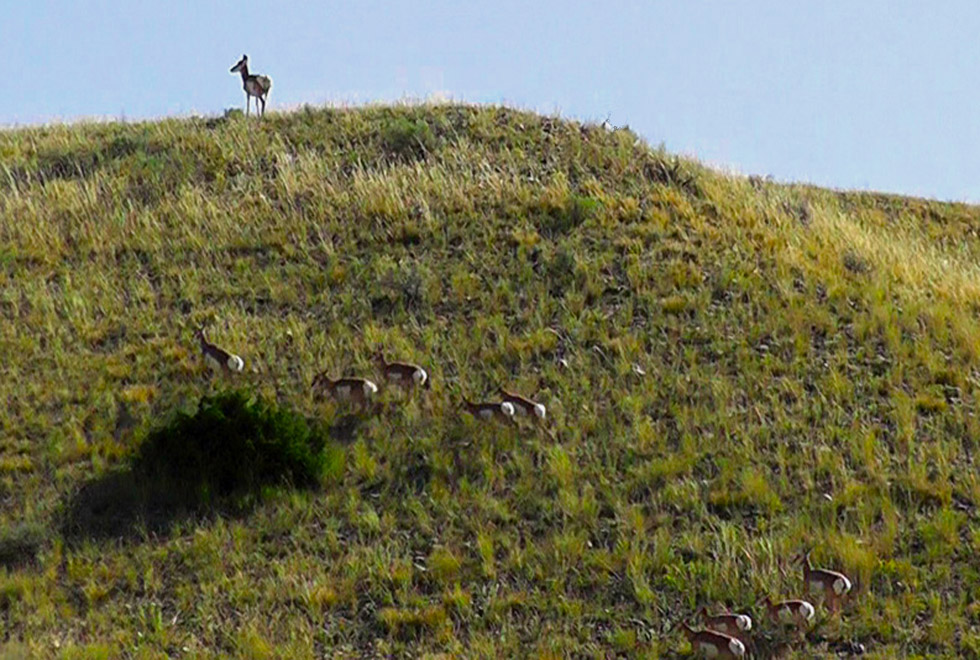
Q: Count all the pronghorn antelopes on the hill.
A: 10